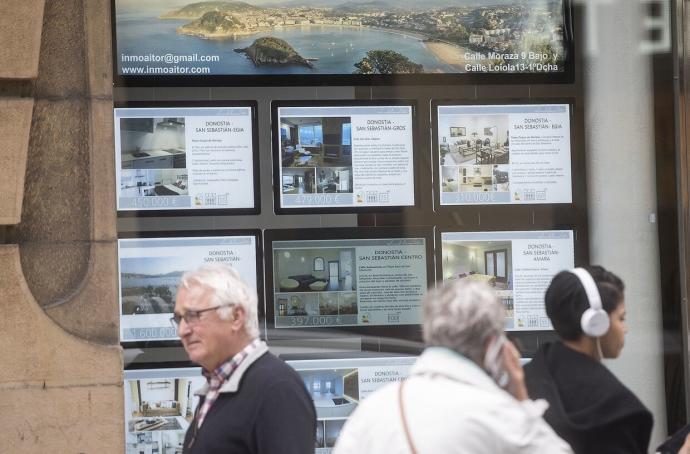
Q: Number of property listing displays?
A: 8